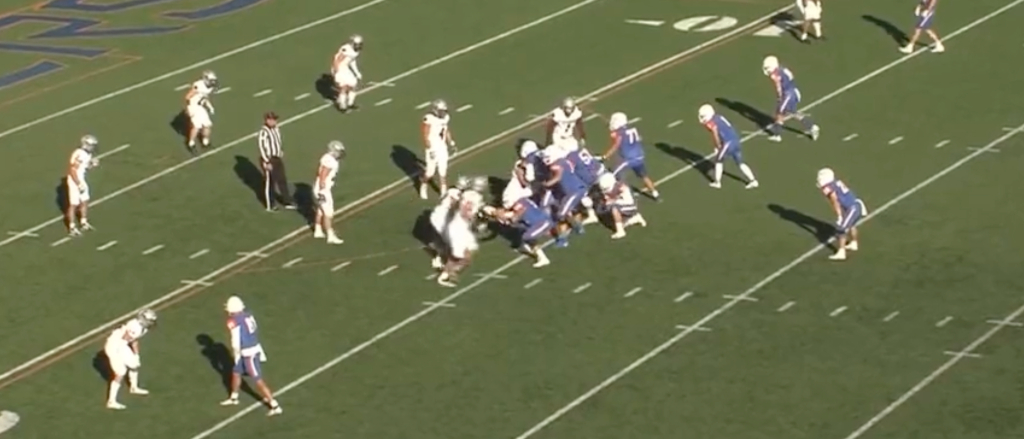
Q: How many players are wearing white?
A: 11